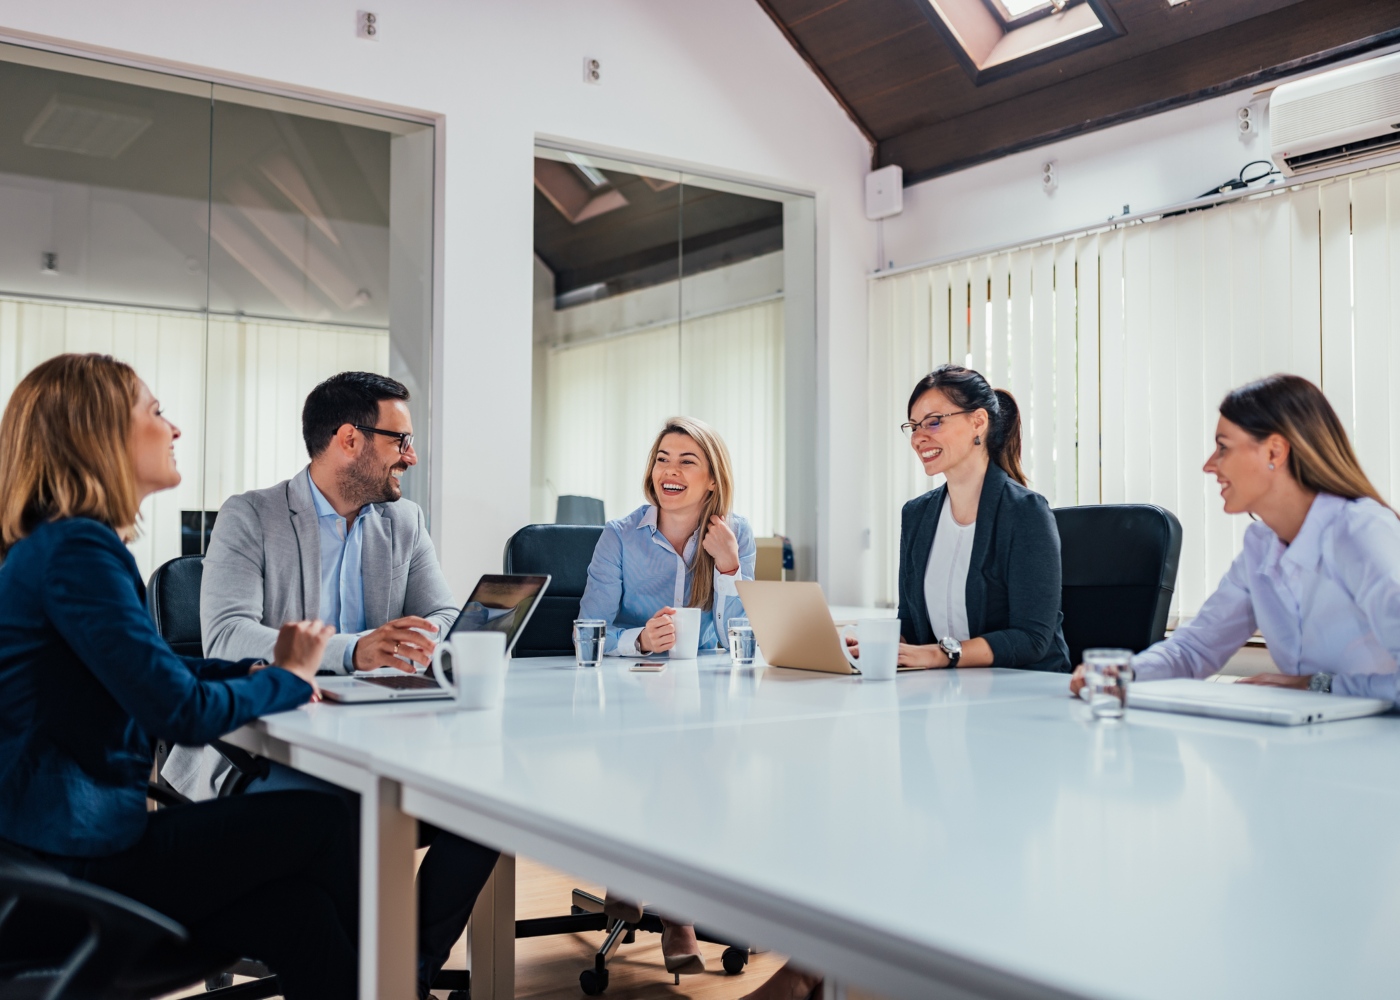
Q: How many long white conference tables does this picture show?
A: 1